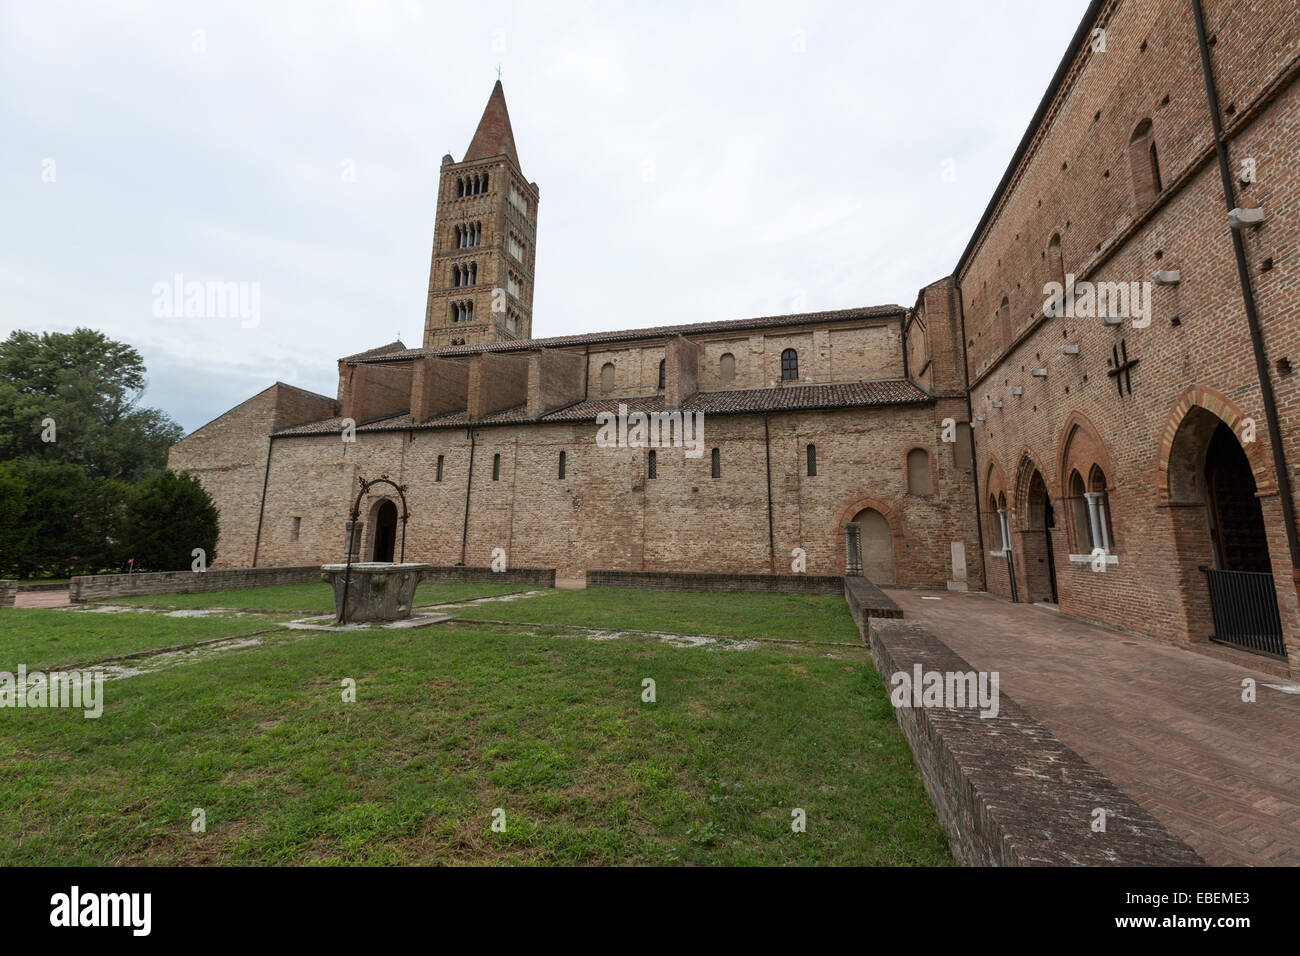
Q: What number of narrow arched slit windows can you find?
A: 6